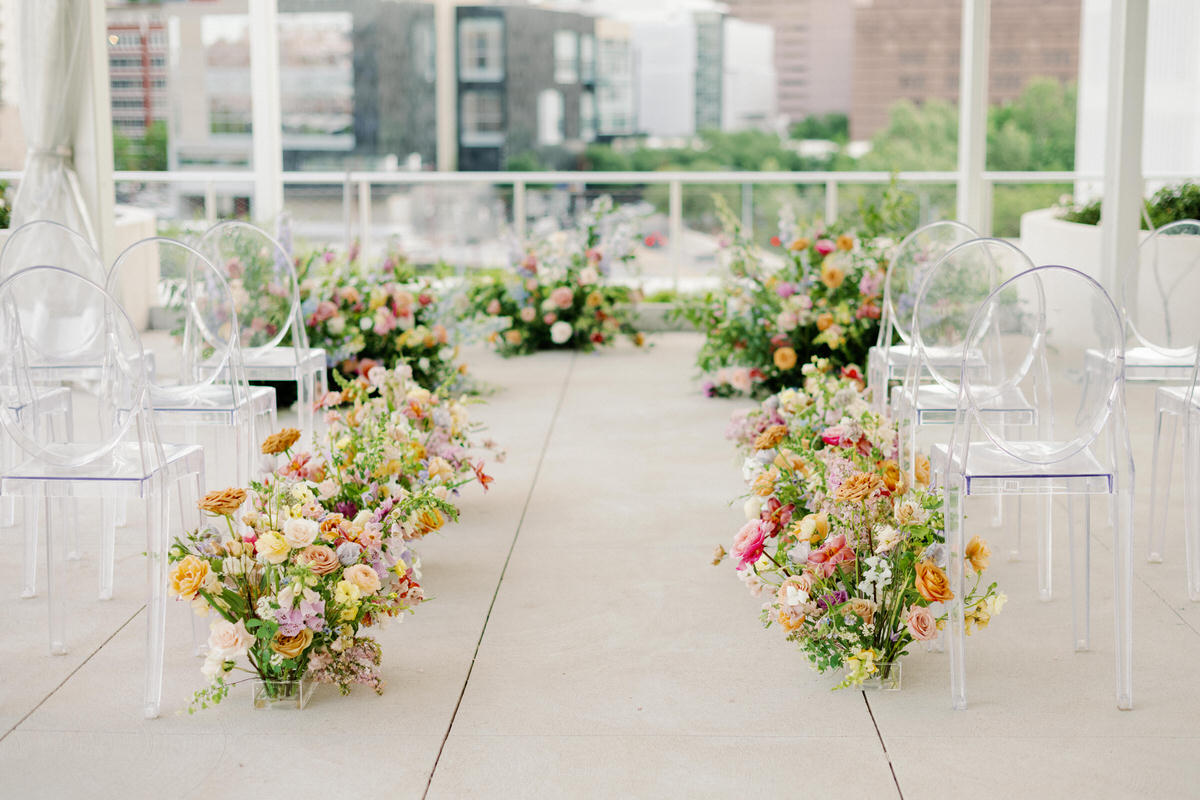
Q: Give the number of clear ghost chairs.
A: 10